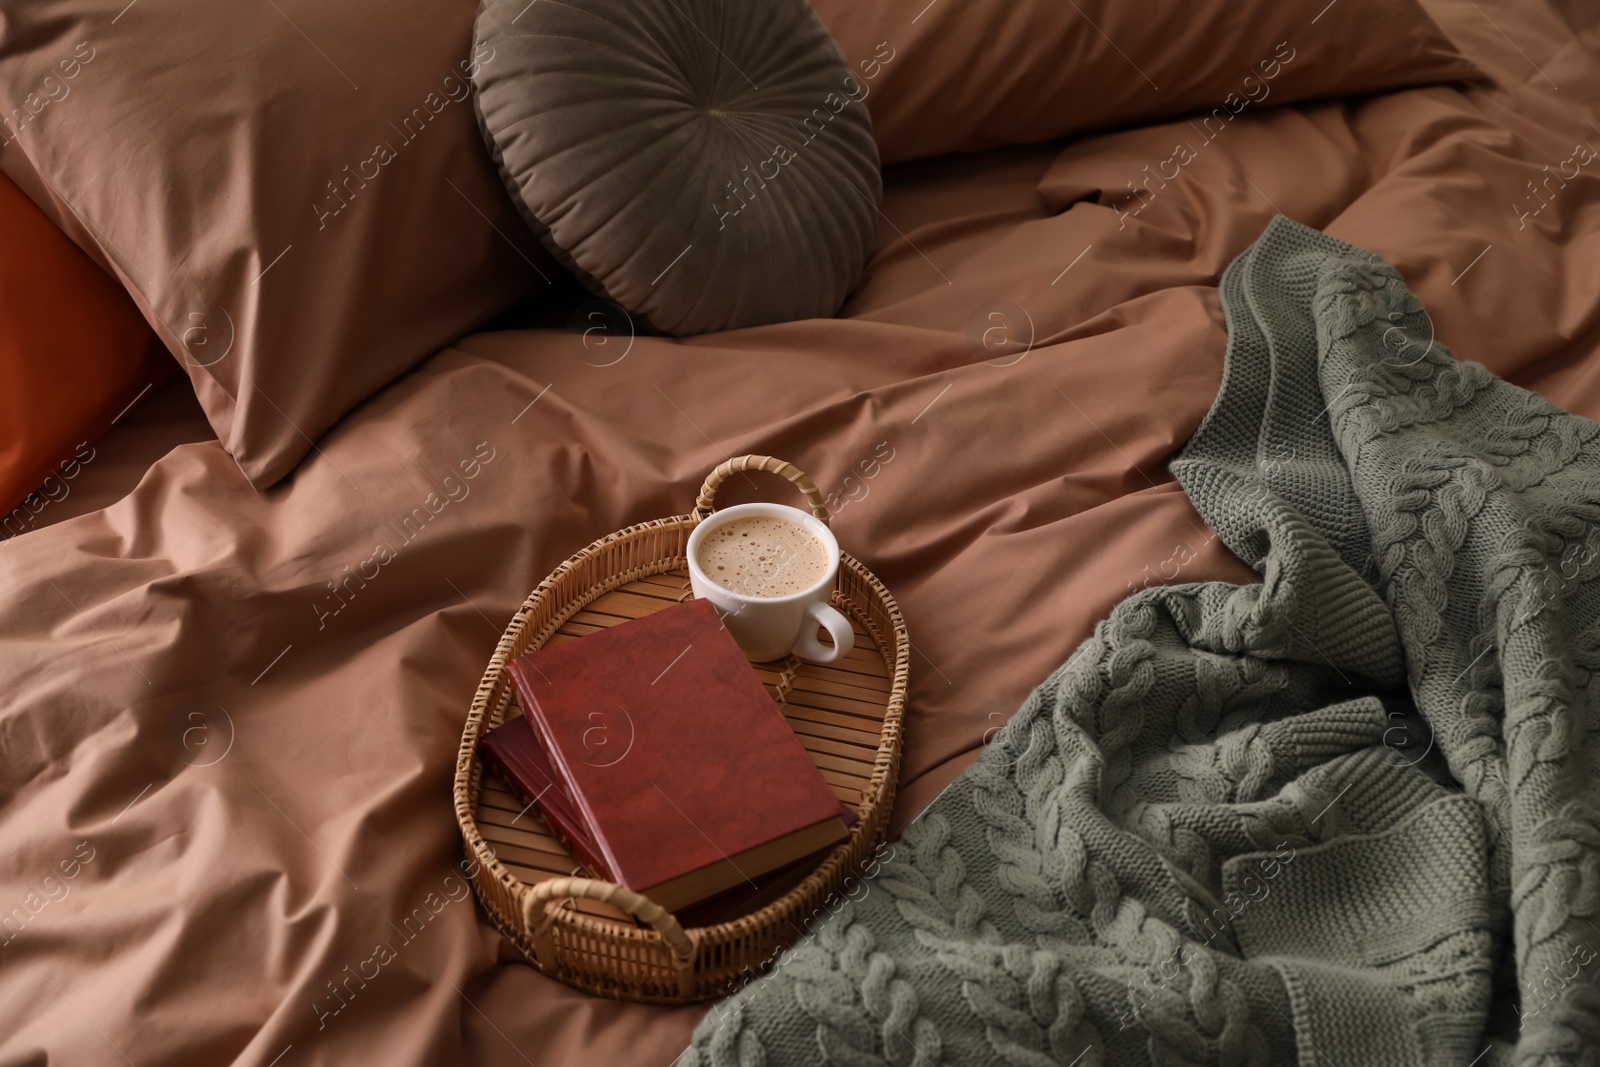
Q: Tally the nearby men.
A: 0